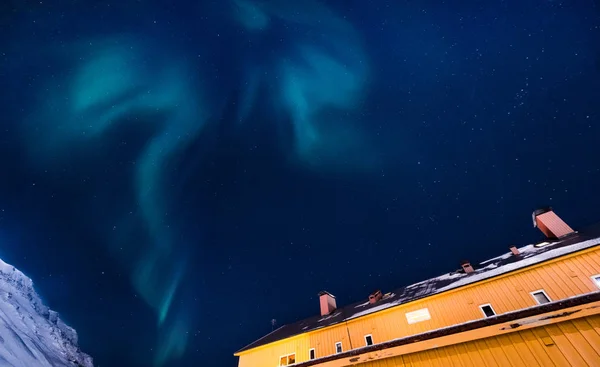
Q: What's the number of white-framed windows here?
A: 7